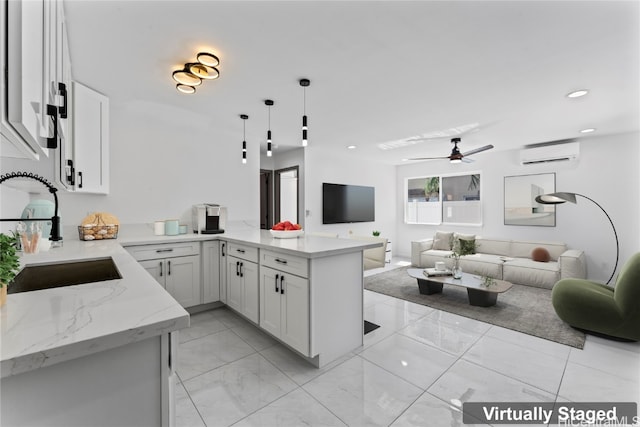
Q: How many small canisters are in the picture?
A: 3